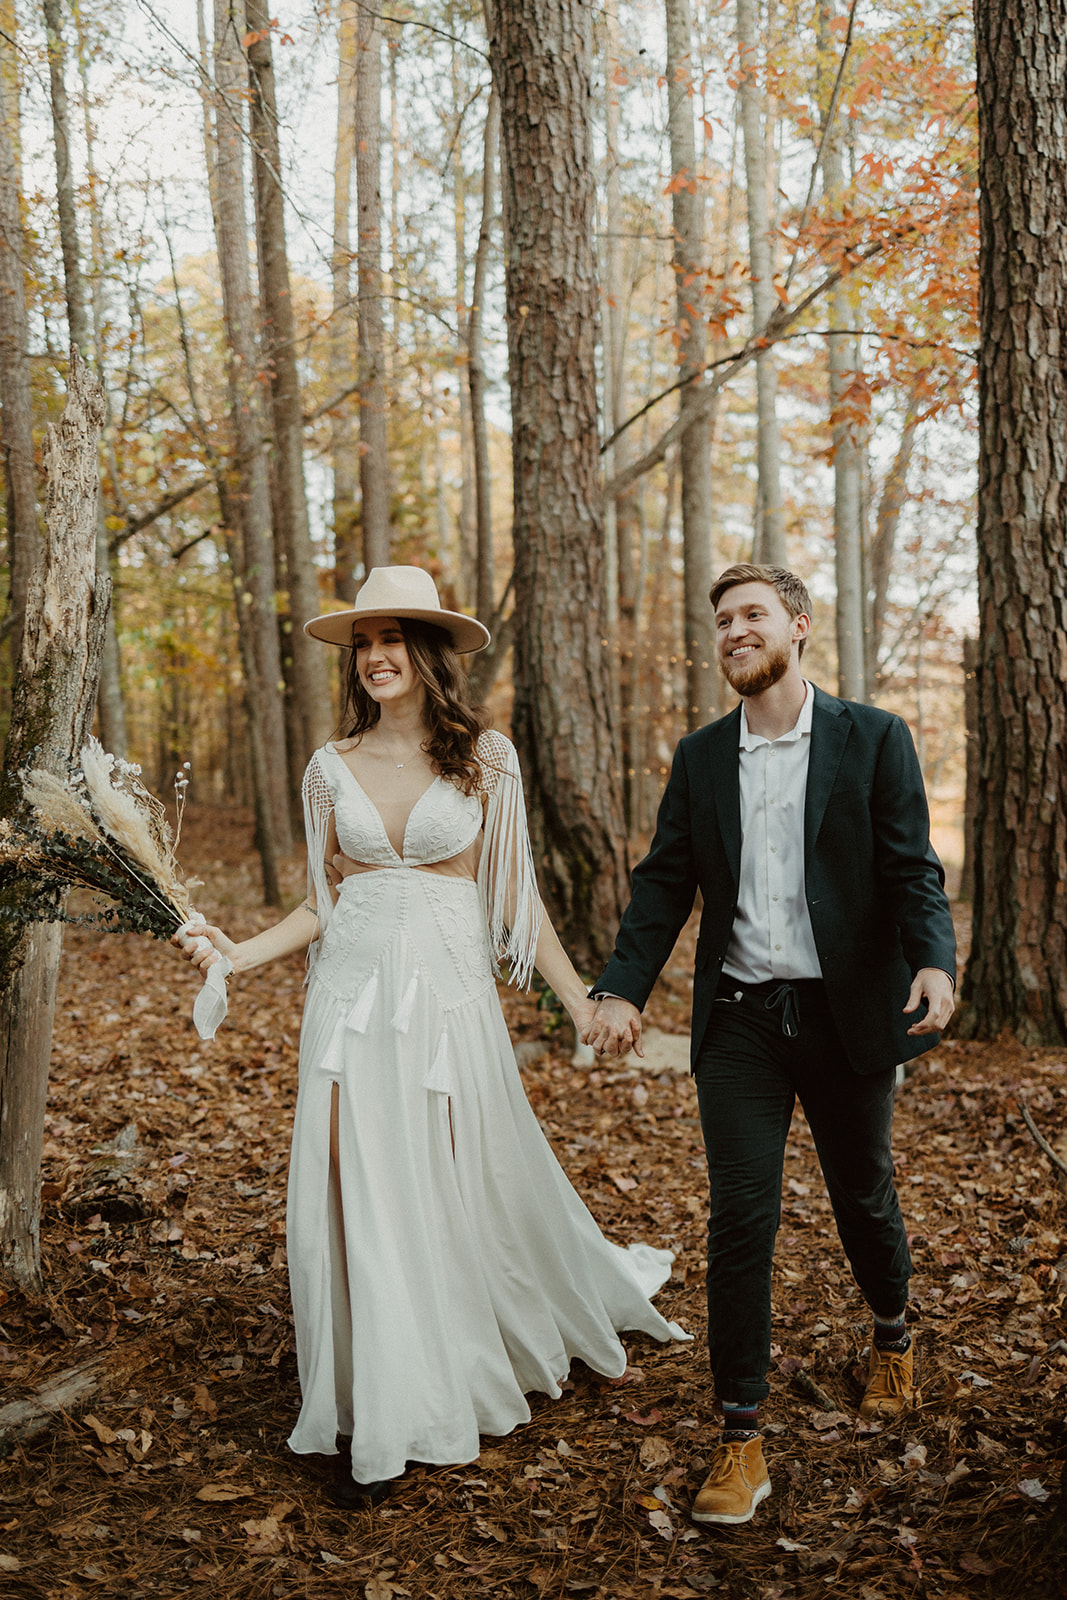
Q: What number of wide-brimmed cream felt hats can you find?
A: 1